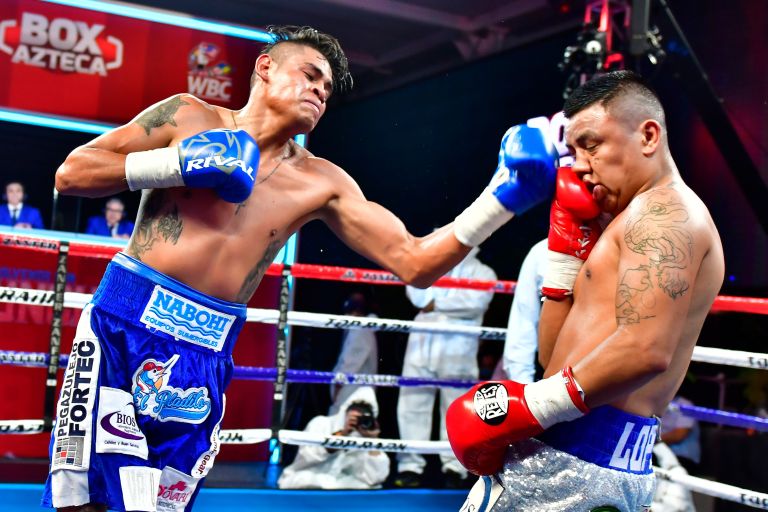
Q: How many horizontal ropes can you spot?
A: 4